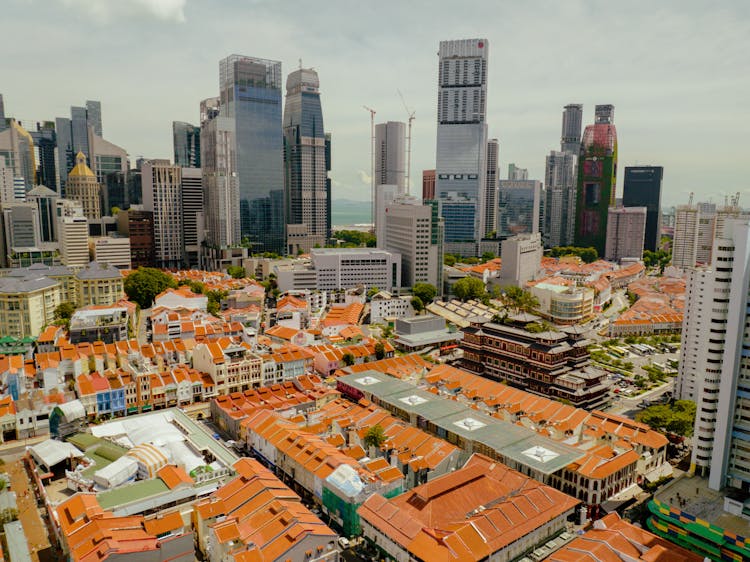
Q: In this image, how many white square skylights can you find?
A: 4